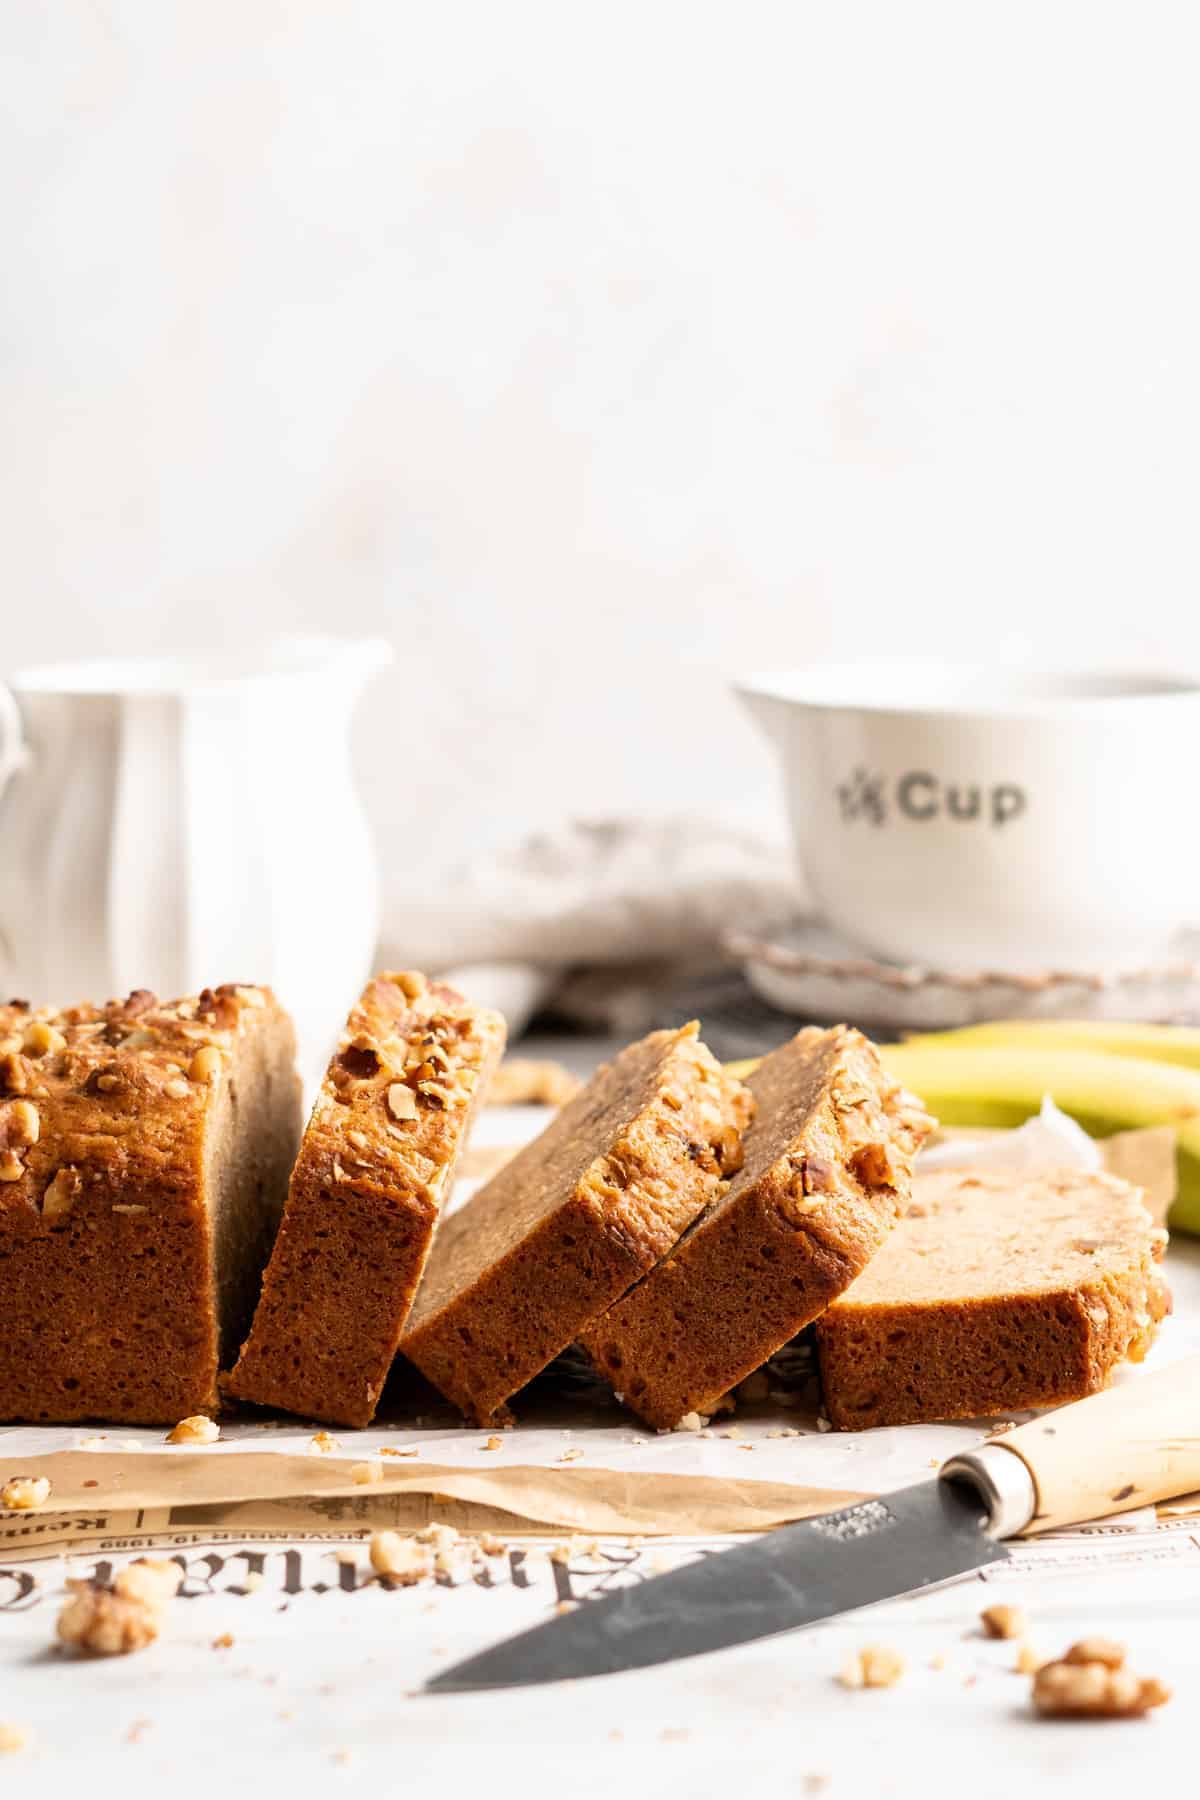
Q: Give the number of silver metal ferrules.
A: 1